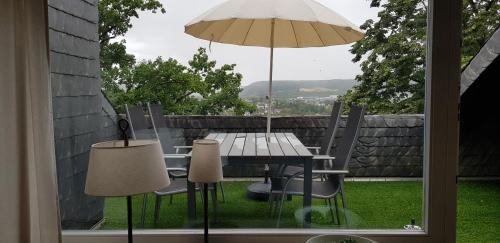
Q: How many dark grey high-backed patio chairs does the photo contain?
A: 4